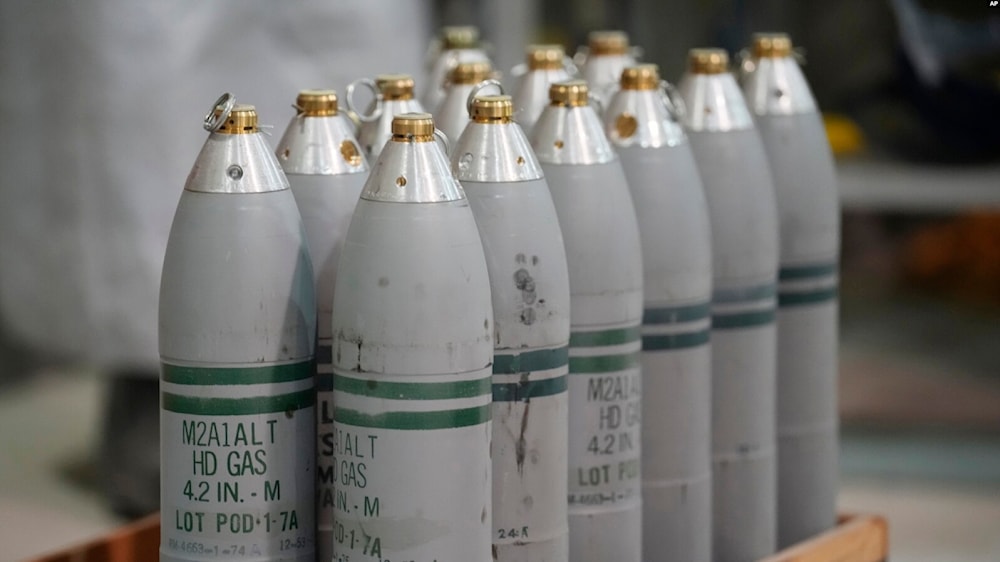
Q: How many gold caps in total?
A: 13